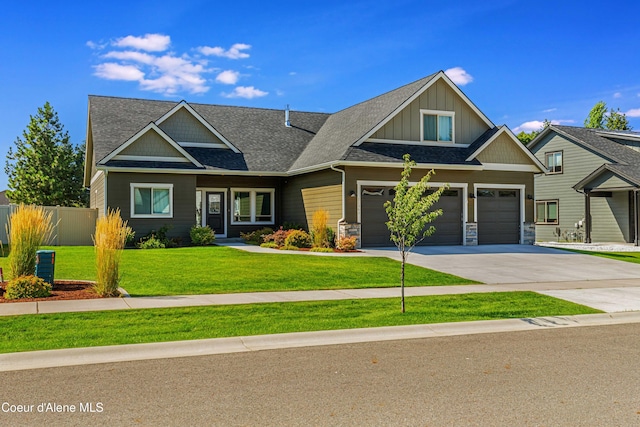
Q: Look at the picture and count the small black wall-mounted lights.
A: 3